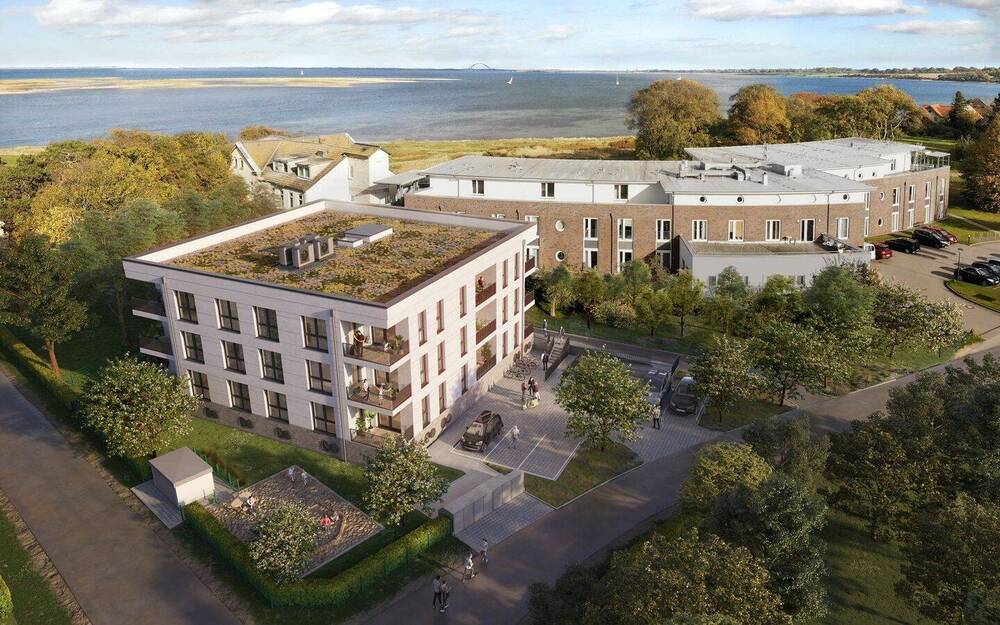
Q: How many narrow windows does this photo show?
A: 15